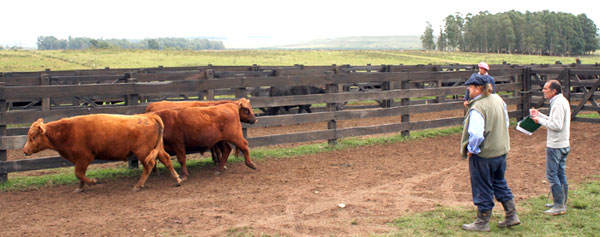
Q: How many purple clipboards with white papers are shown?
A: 0